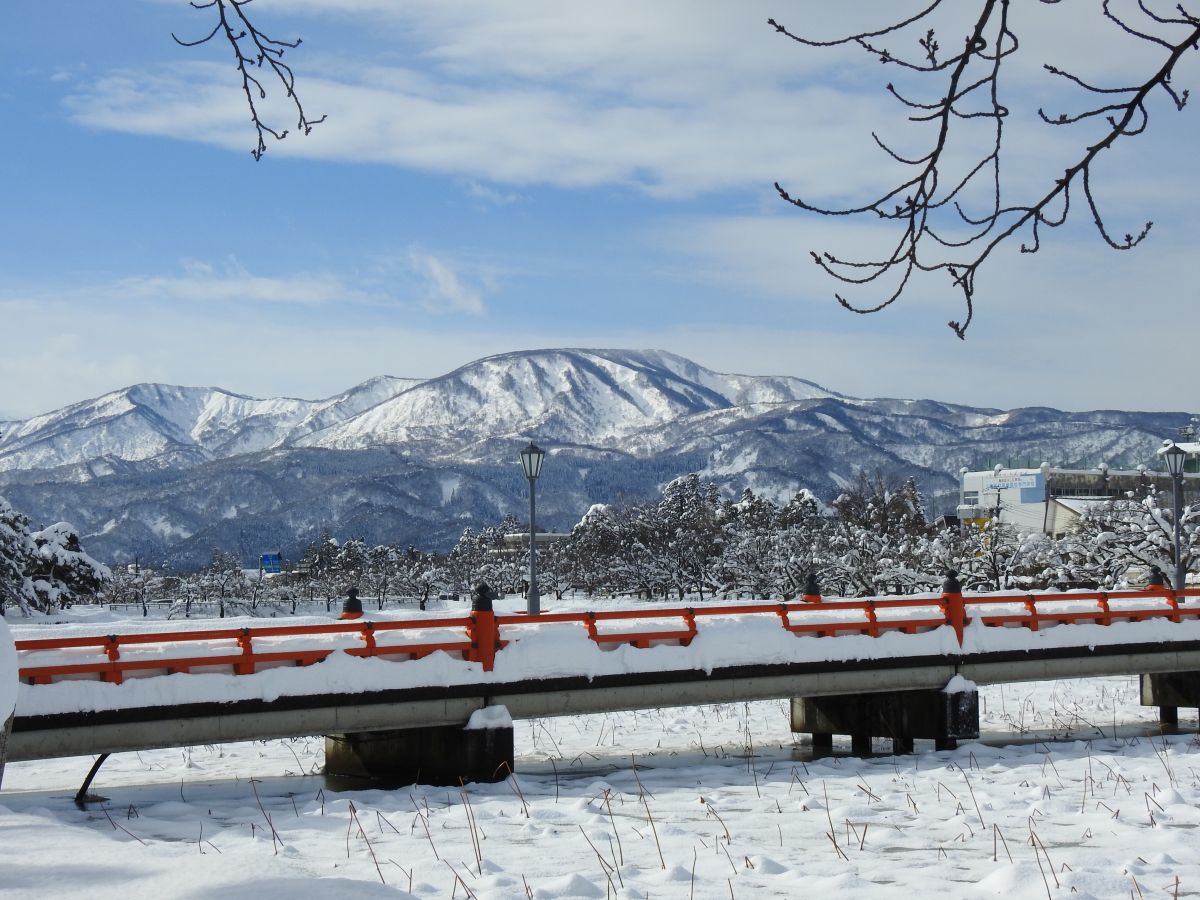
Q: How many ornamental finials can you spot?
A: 5